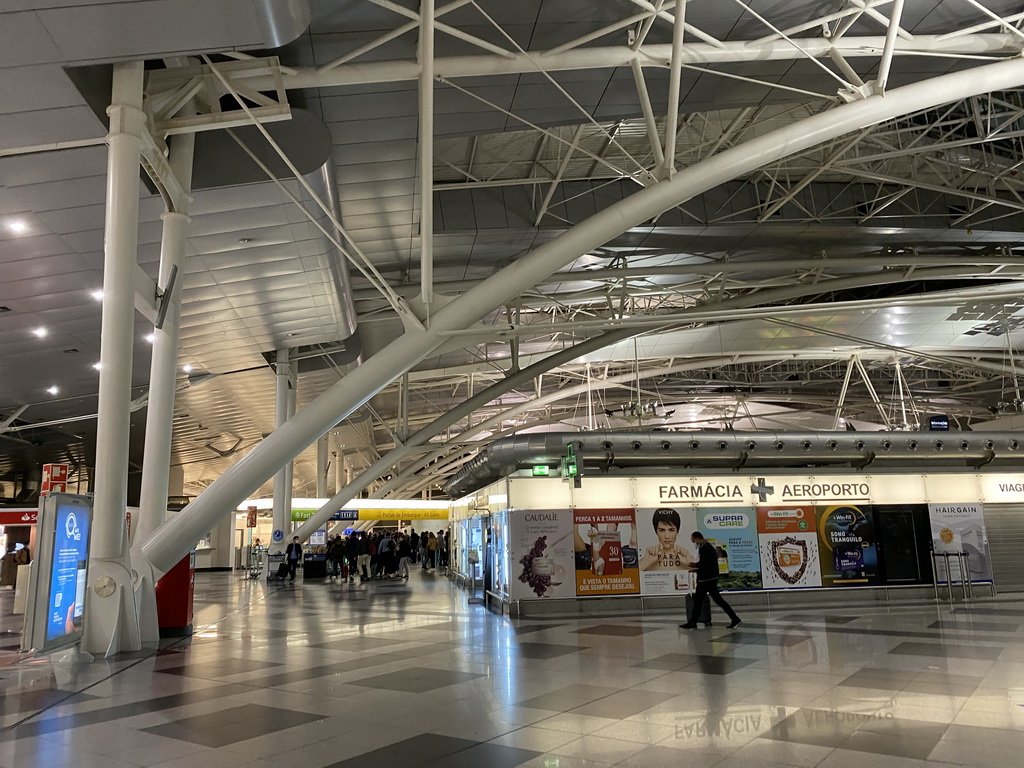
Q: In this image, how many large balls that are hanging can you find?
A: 0